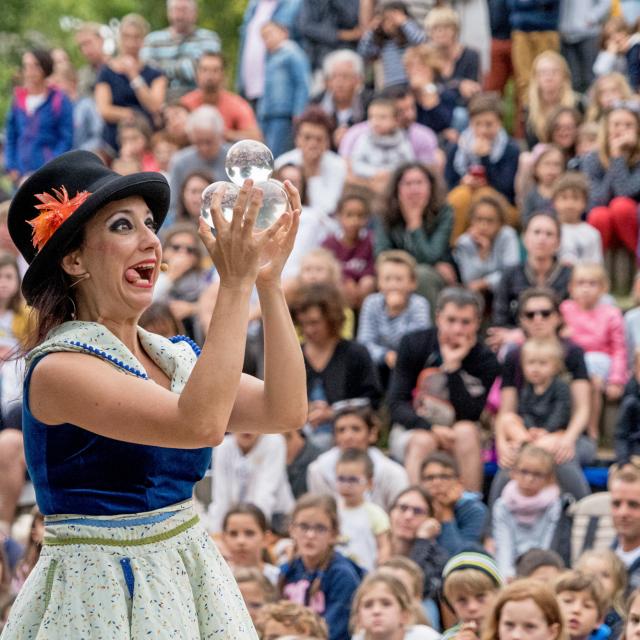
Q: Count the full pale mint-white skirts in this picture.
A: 1